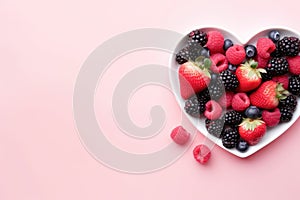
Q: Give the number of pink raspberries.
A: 13